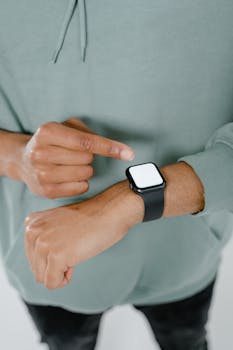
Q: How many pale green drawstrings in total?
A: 2